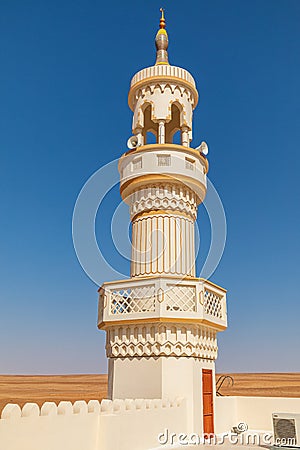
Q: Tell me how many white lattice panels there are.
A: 3